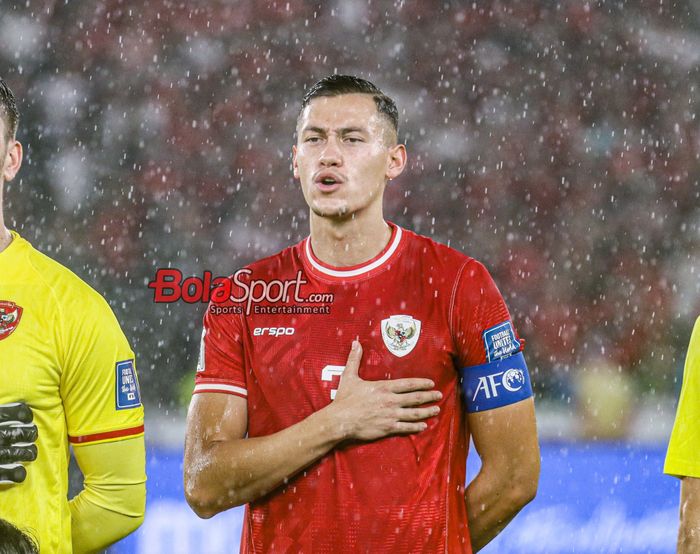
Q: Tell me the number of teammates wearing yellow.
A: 2